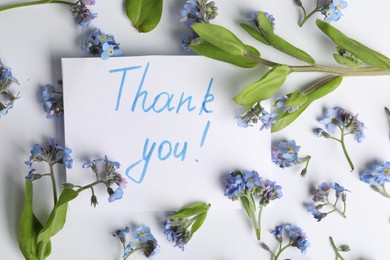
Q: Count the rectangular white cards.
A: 1